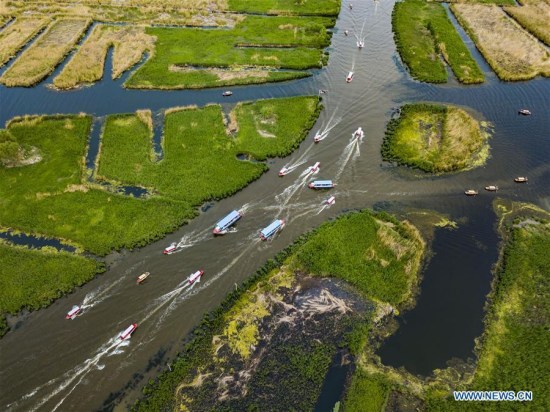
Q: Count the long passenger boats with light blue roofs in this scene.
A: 3